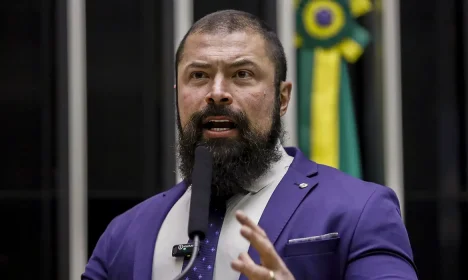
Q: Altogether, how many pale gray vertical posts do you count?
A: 4